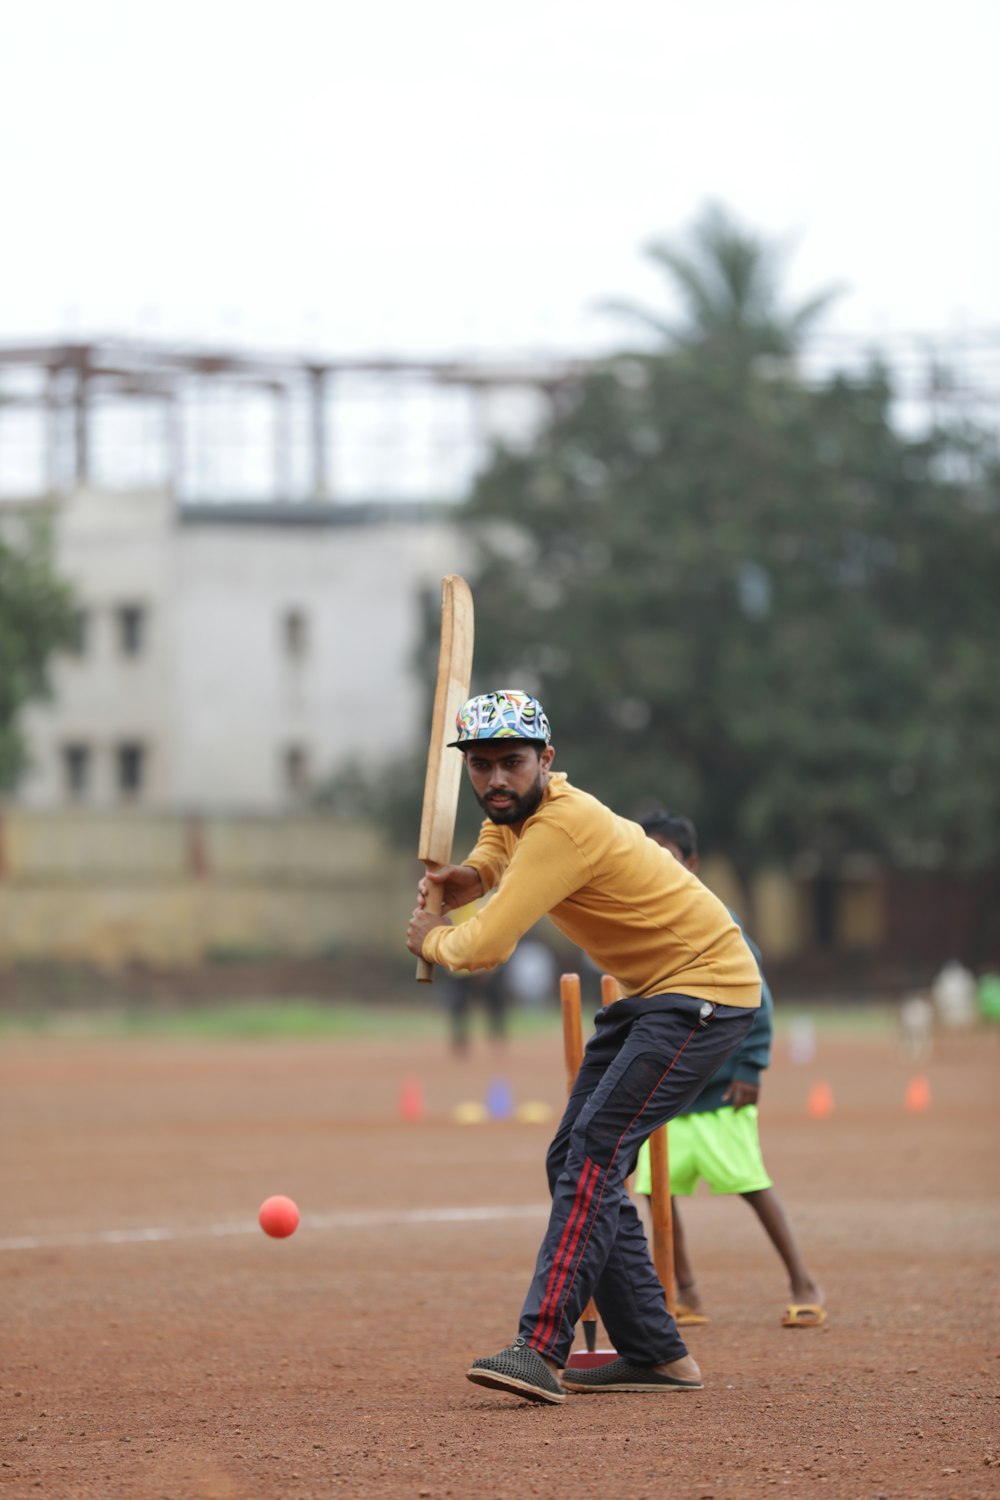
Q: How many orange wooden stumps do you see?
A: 3